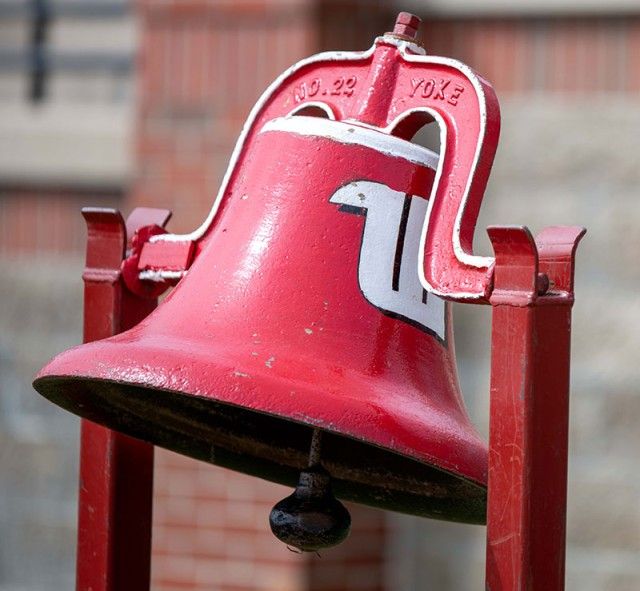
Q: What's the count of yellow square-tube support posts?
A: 0